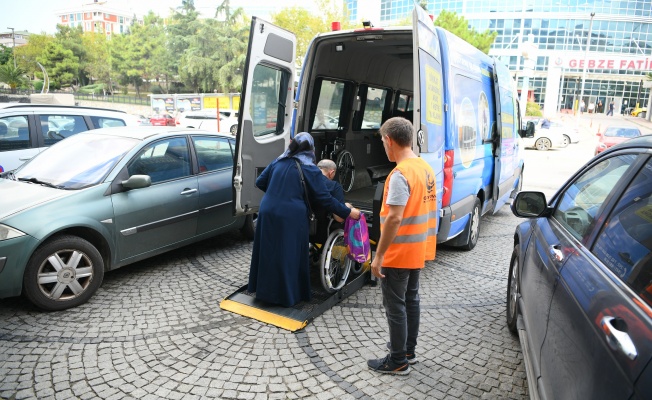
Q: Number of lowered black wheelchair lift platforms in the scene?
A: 1